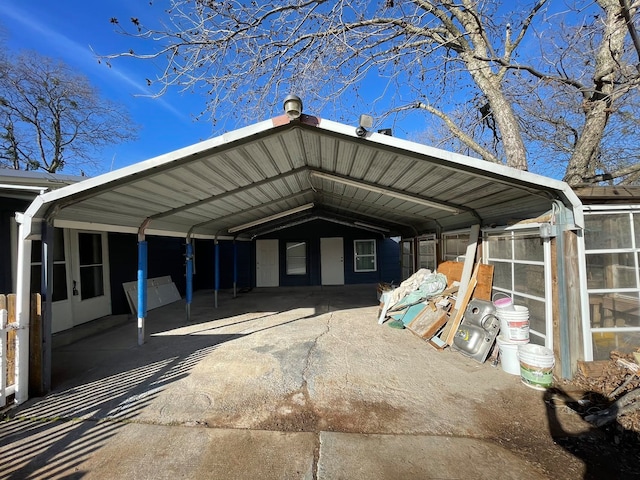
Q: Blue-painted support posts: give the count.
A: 4